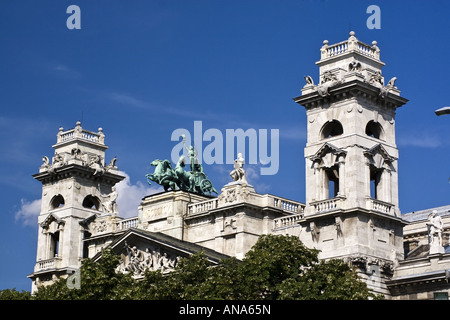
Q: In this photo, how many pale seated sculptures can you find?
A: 2